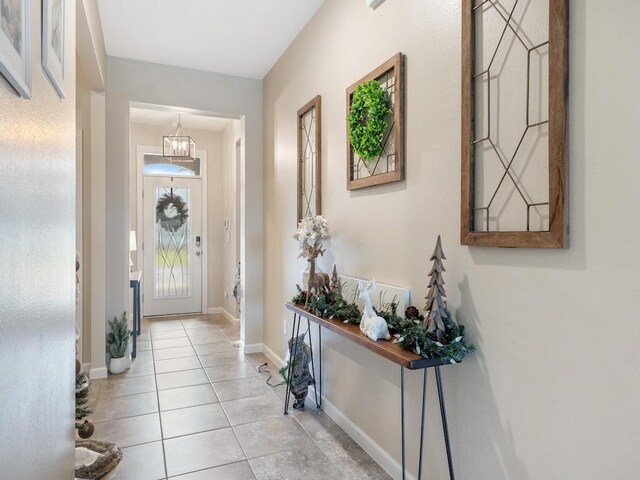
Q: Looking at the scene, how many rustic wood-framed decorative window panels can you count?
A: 3